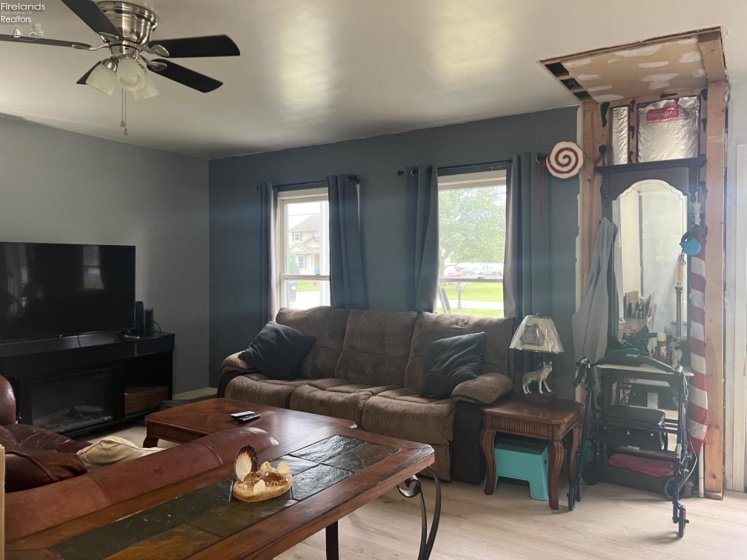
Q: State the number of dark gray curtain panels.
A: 4